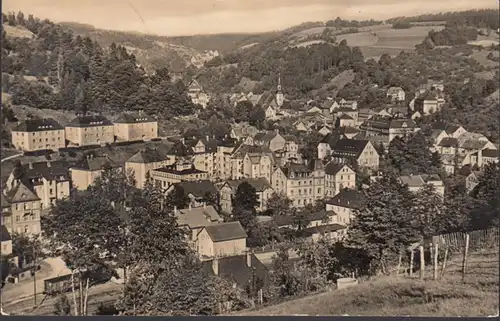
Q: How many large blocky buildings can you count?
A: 3